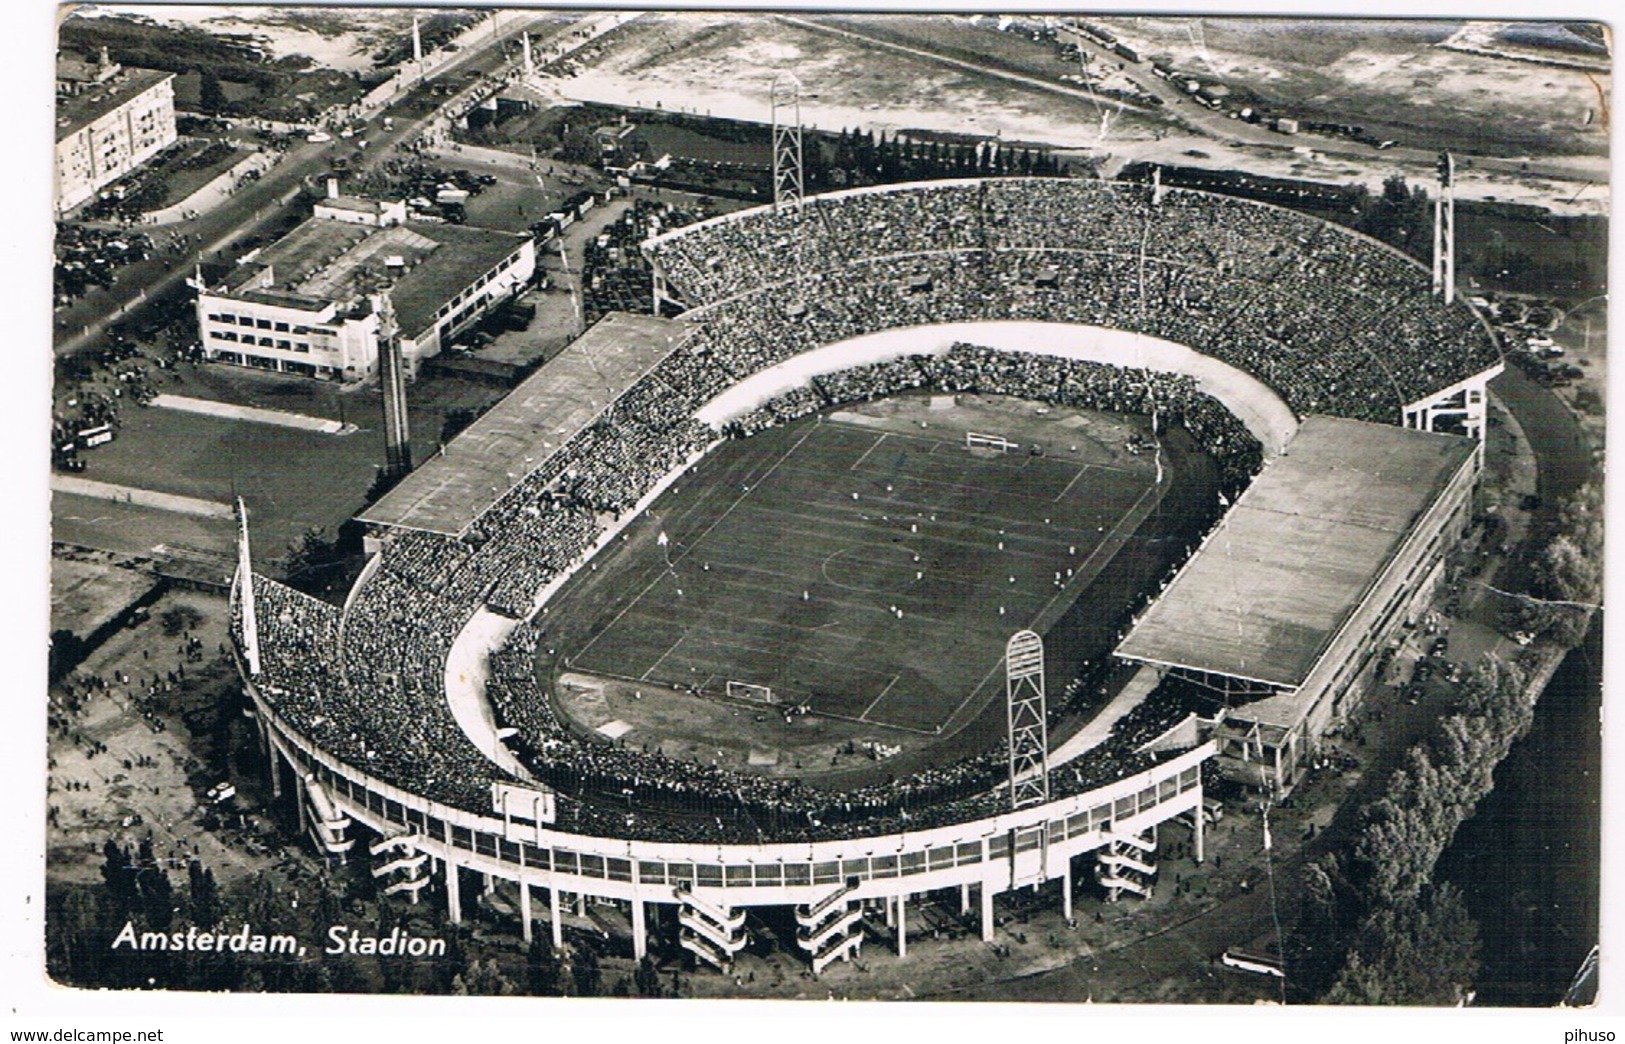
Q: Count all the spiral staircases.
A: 5